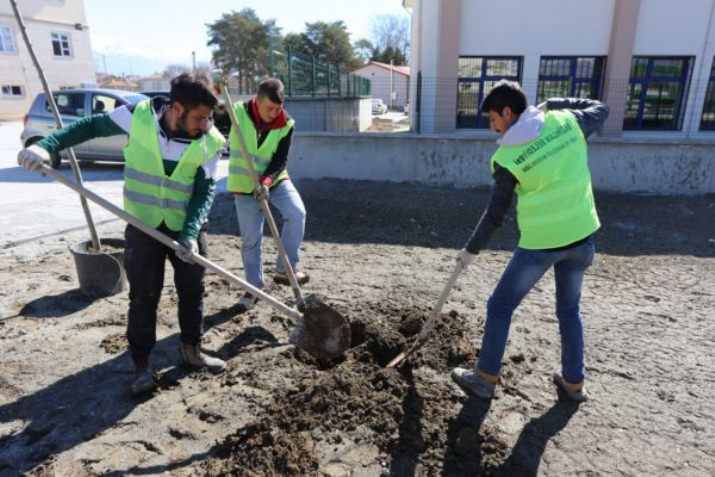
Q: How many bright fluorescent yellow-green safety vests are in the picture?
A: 3